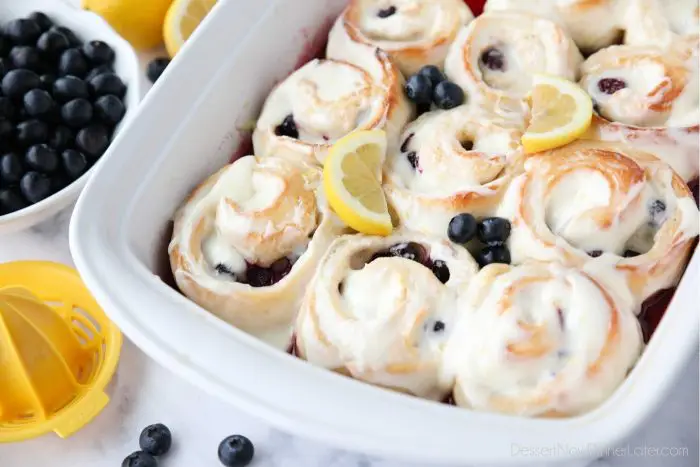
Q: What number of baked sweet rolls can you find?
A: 11